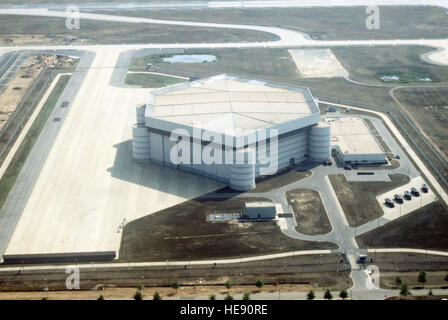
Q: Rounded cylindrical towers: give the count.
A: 4